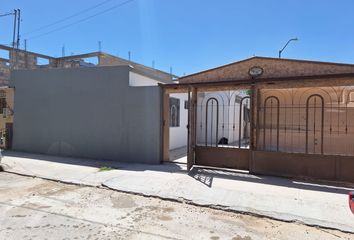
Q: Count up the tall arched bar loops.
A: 4